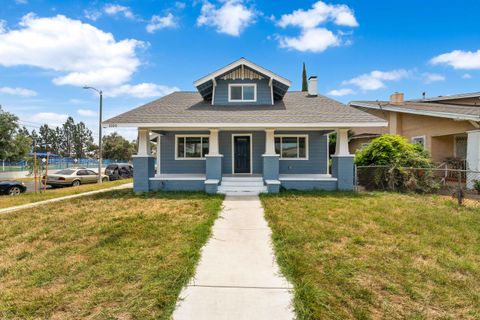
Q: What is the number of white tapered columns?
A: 4